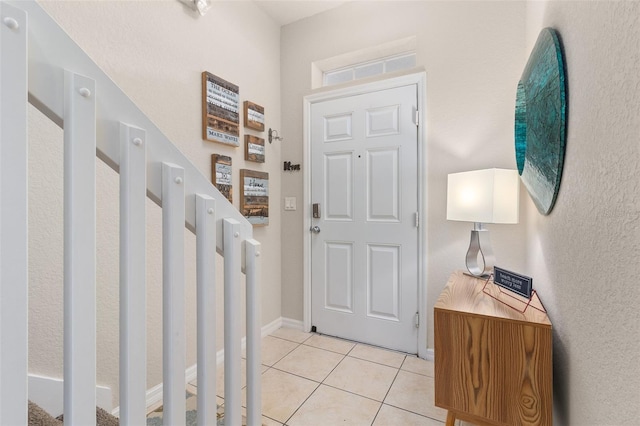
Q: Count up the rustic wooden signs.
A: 5